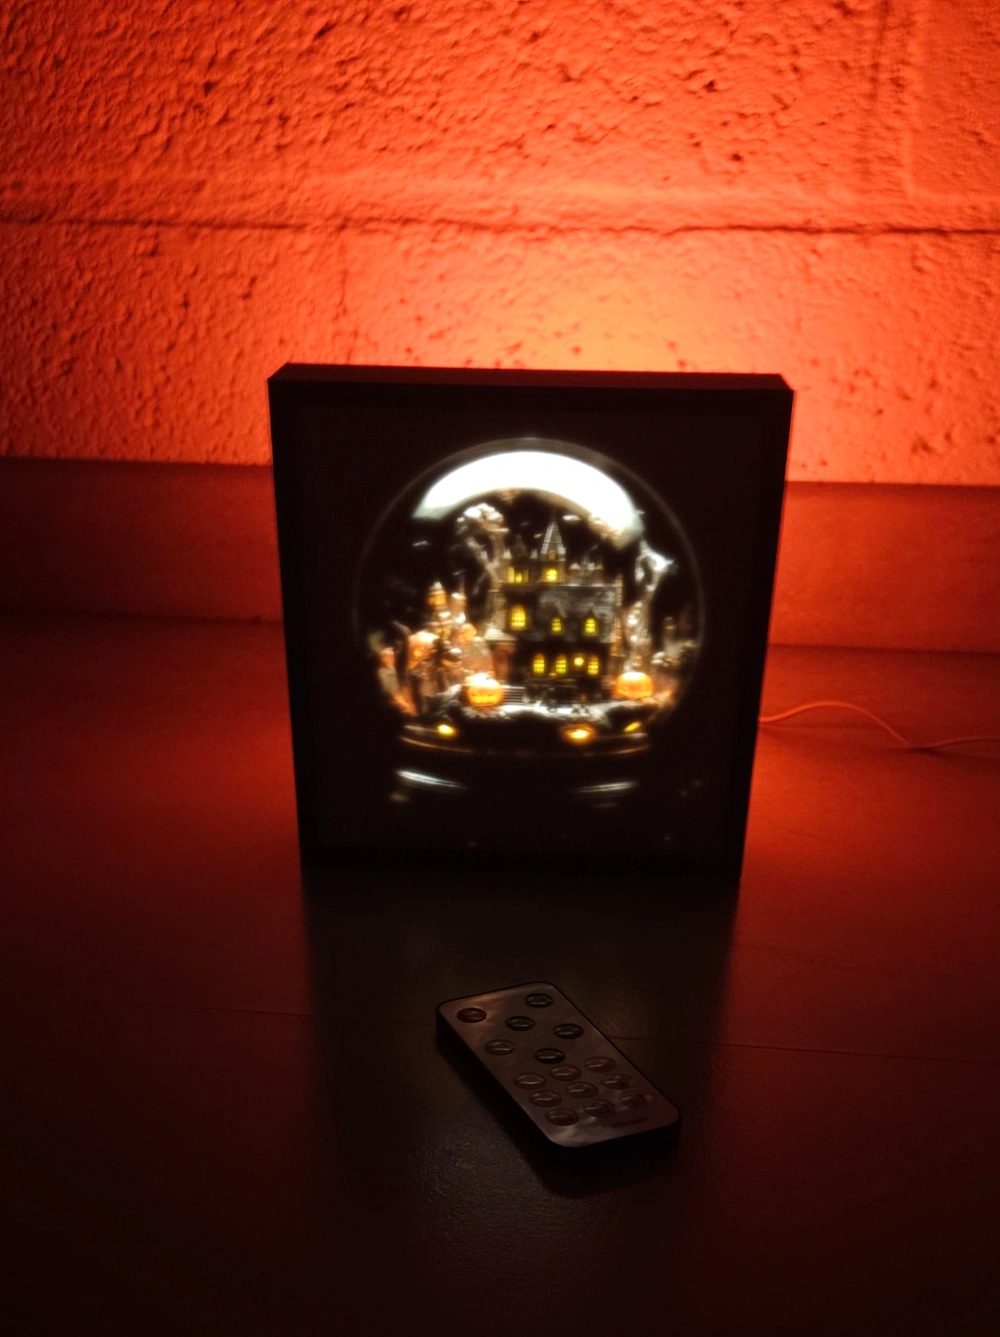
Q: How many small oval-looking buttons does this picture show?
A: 15